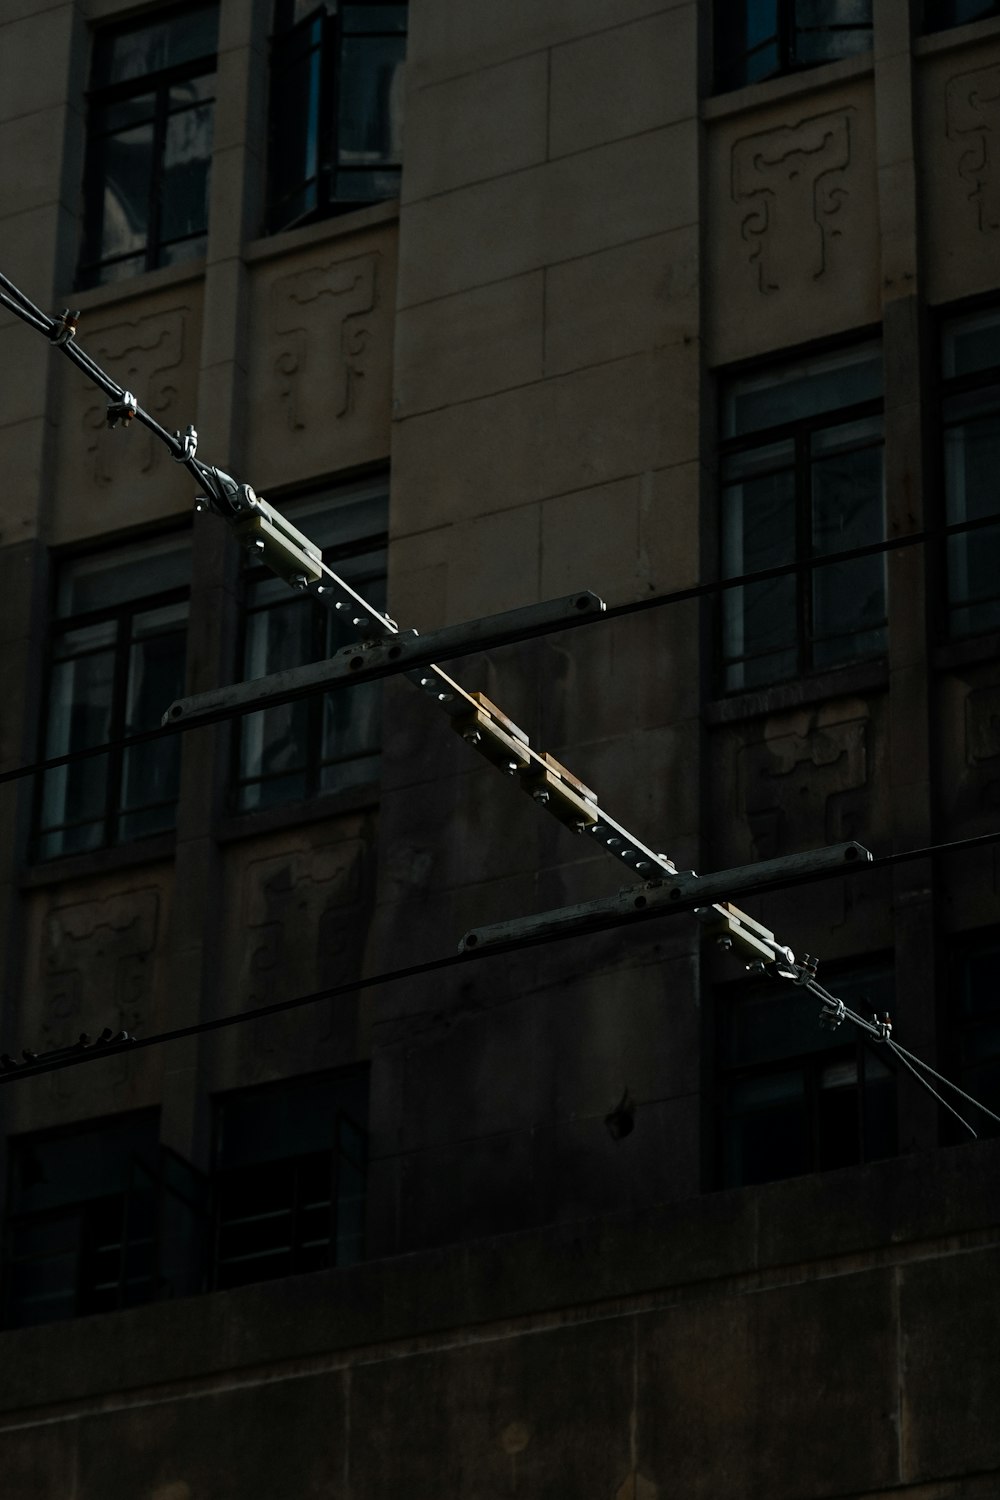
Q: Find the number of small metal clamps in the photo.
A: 6